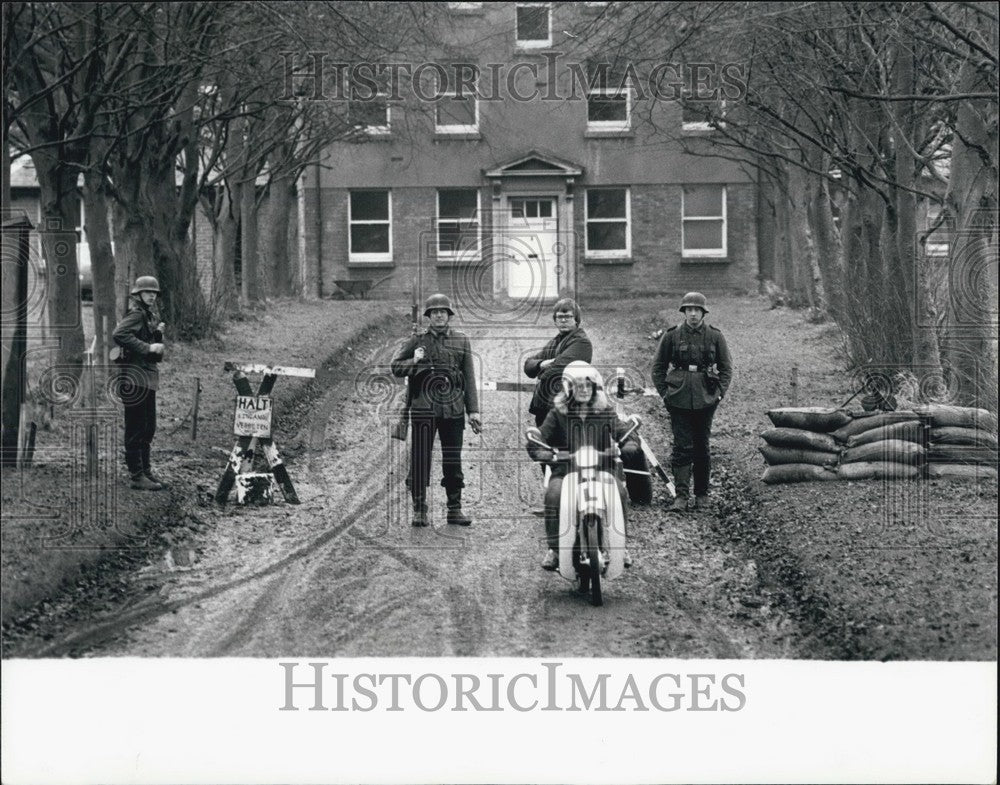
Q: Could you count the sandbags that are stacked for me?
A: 12